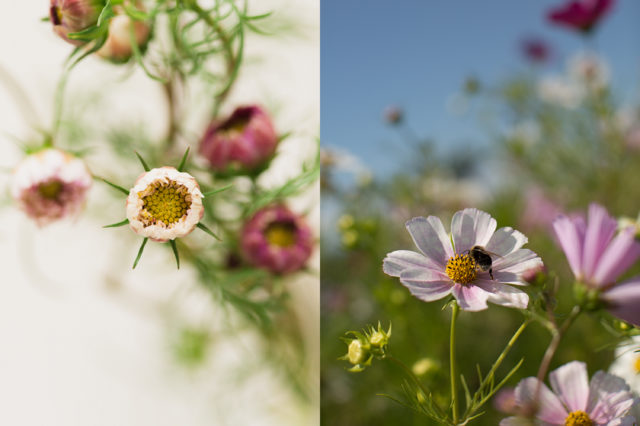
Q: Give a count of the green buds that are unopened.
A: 2